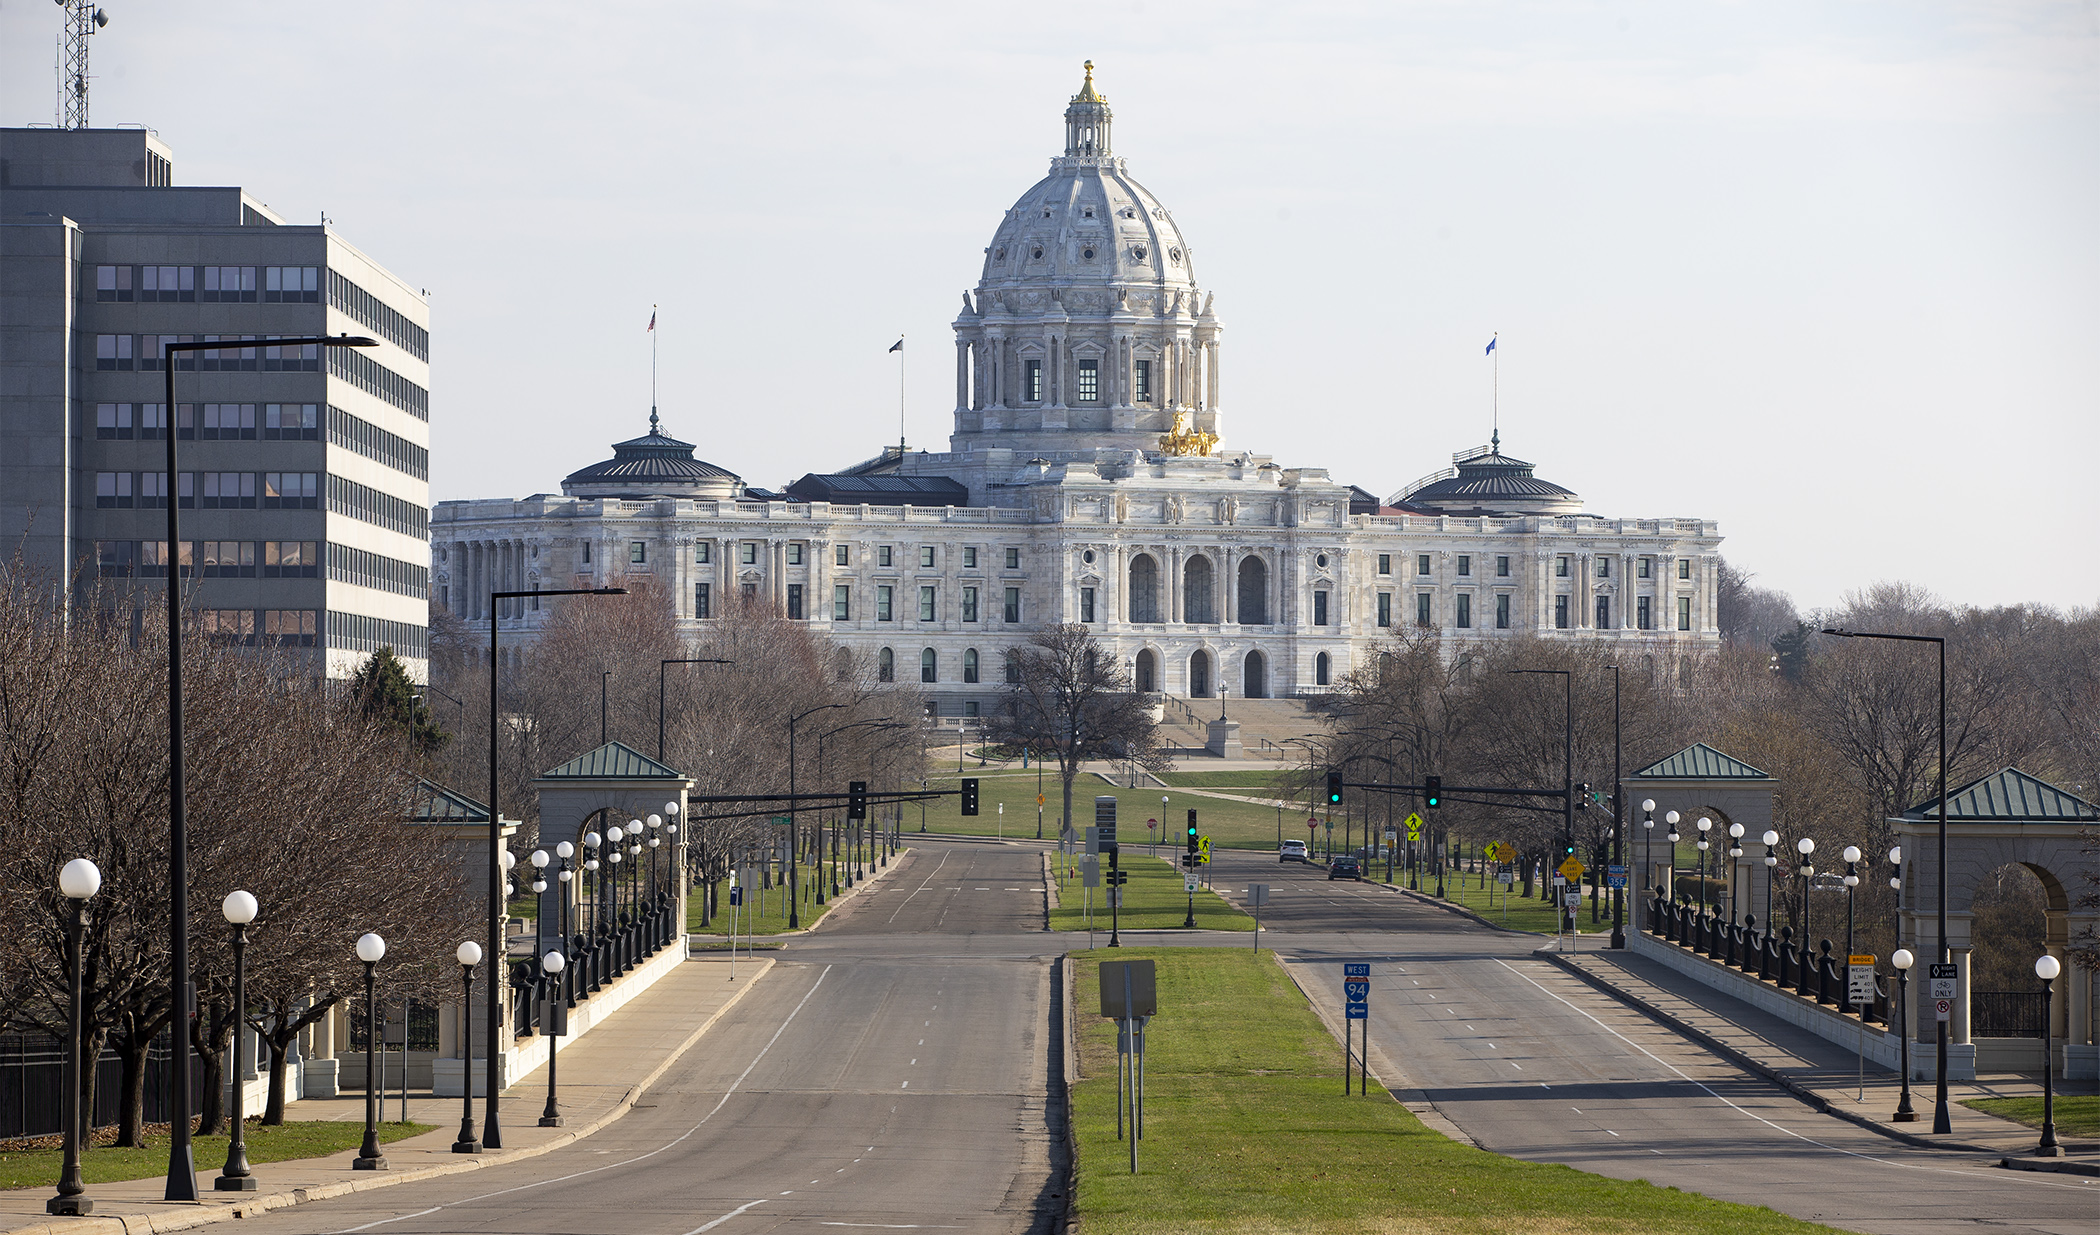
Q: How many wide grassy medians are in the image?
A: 2